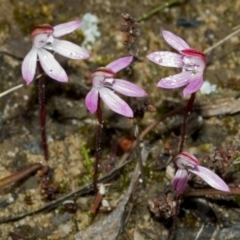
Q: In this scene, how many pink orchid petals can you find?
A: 14